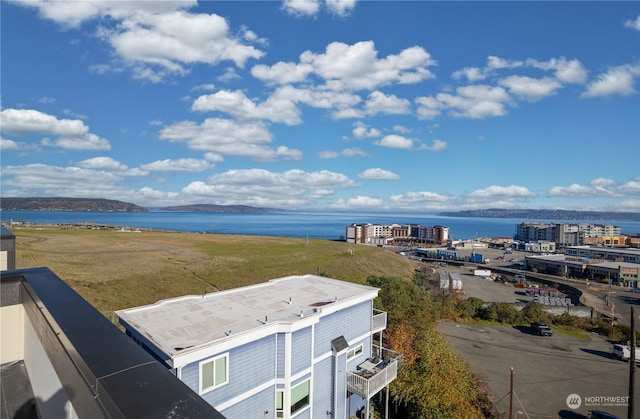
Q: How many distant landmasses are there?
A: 3